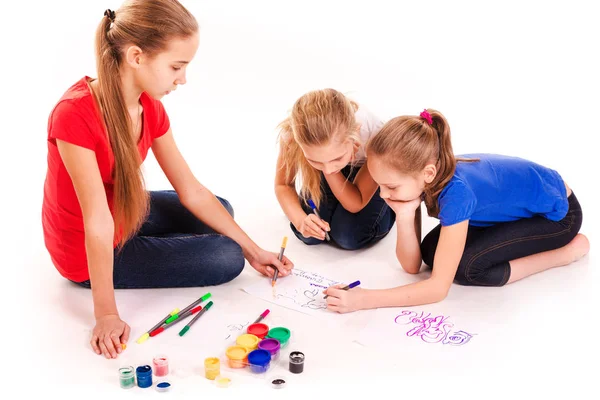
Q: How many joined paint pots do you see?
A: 6